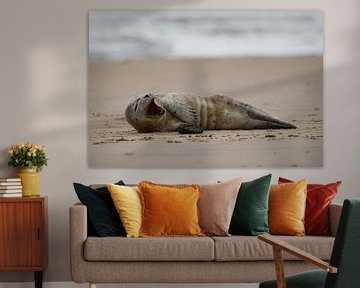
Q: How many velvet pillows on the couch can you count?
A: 7